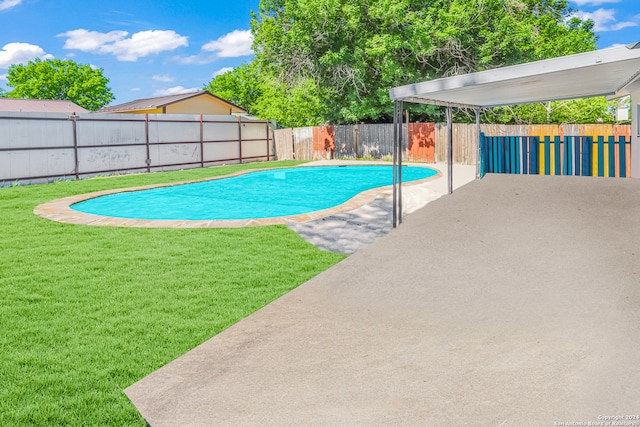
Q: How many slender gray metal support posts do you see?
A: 4